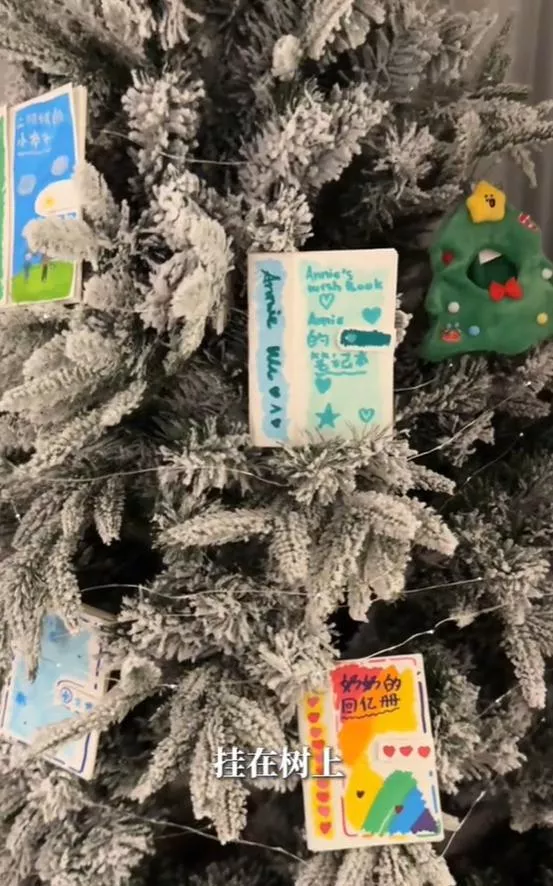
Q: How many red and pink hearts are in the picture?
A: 13